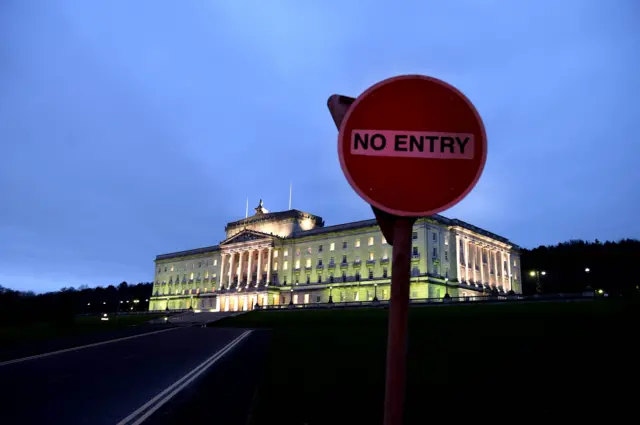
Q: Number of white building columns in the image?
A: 14